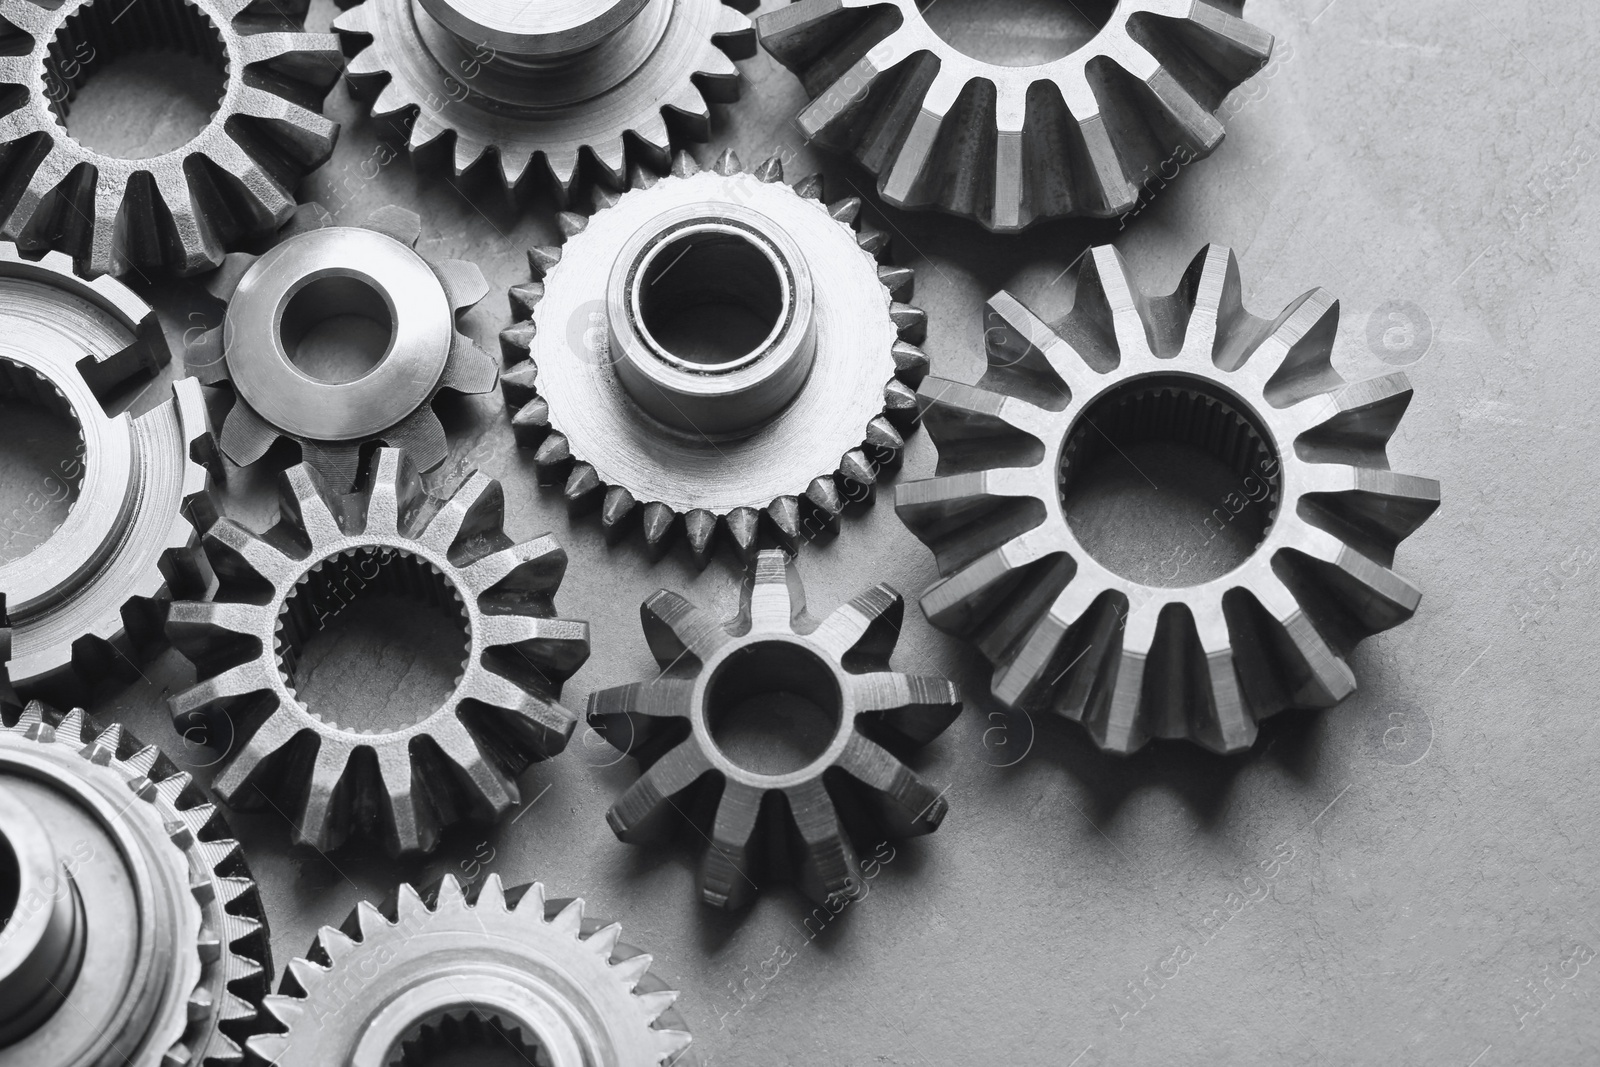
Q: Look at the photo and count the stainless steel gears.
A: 11